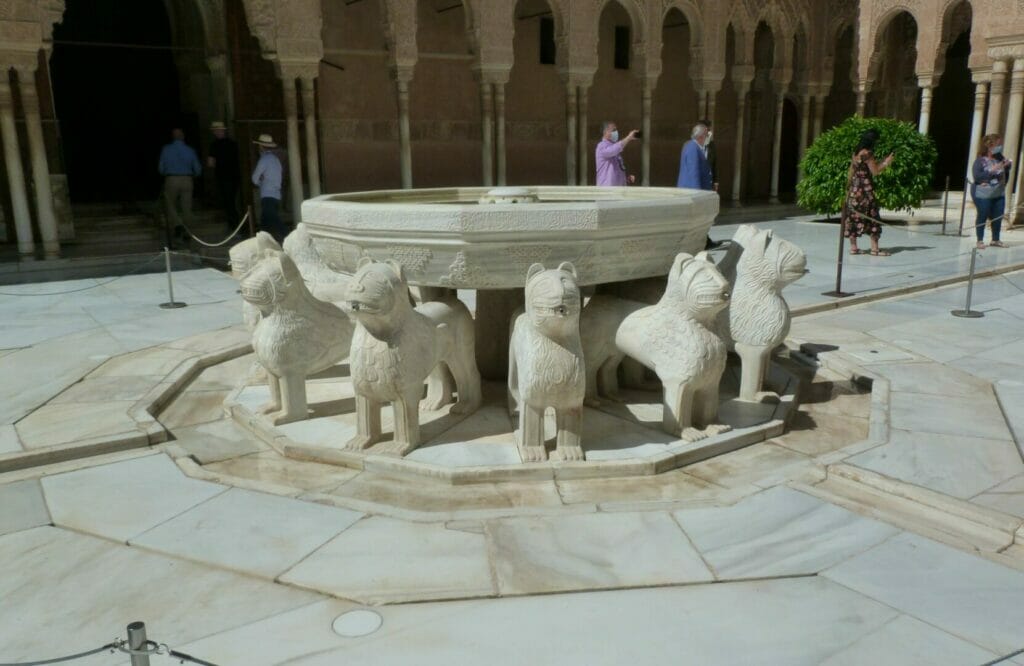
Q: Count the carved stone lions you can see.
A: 8